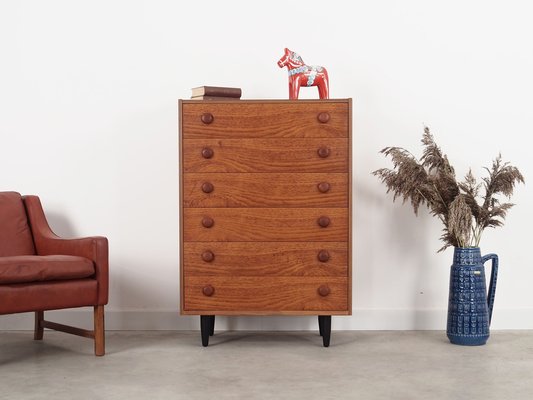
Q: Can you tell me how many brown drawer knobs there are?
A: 12